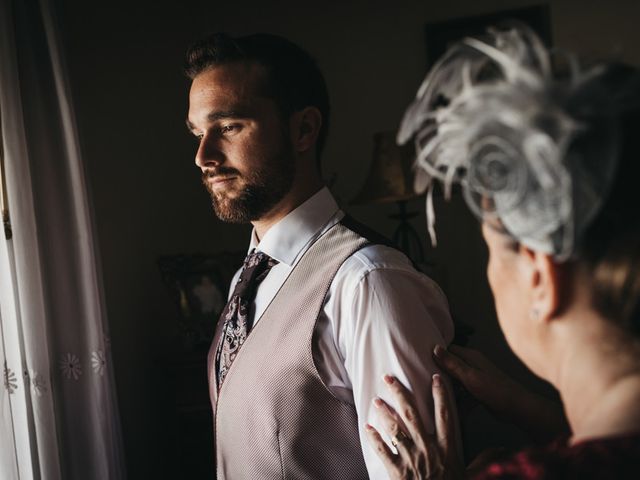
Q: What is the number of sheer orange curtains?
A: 0